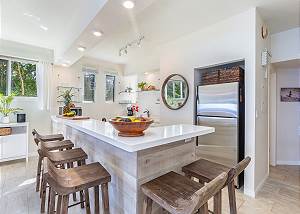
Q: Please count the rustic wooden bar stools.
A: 6